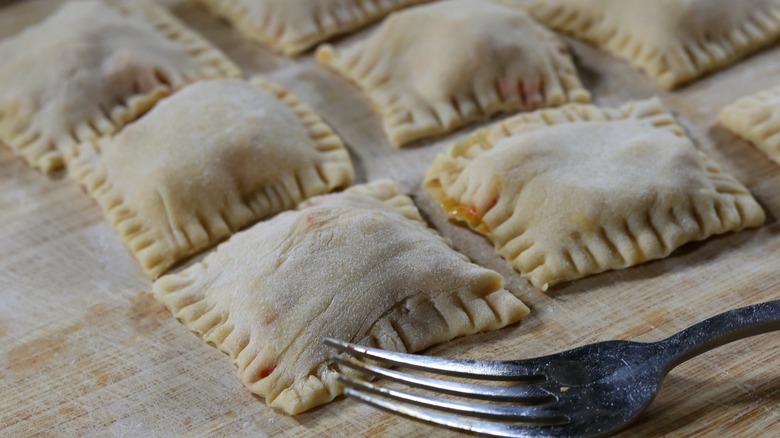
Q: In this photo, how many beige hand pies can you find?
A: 8